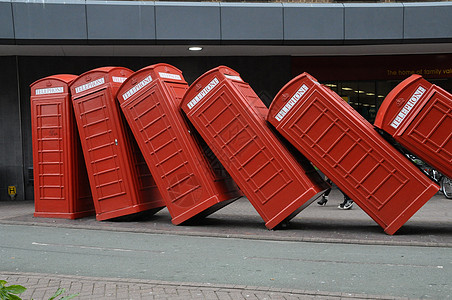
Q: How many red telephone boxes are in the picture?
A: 6